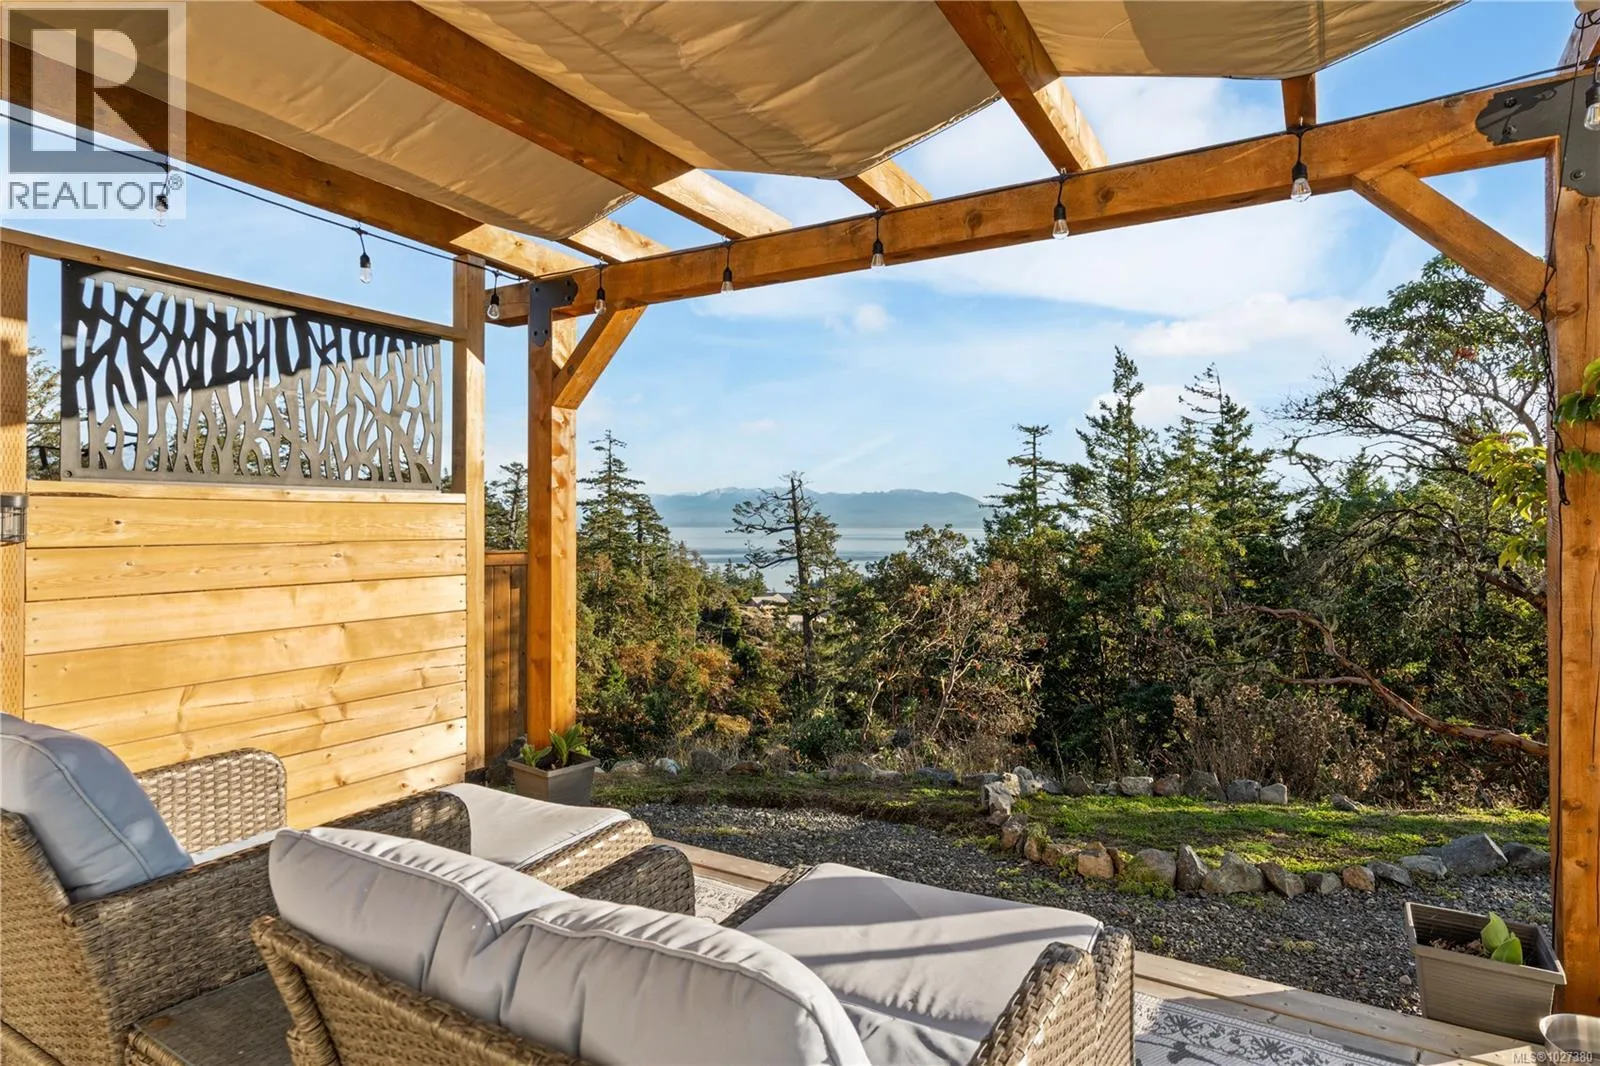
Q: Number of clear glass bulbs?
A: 9